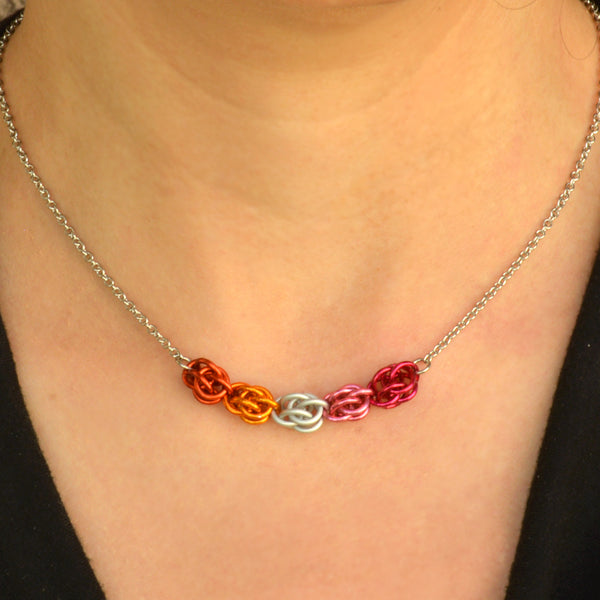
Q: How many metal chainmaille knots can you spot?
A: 5